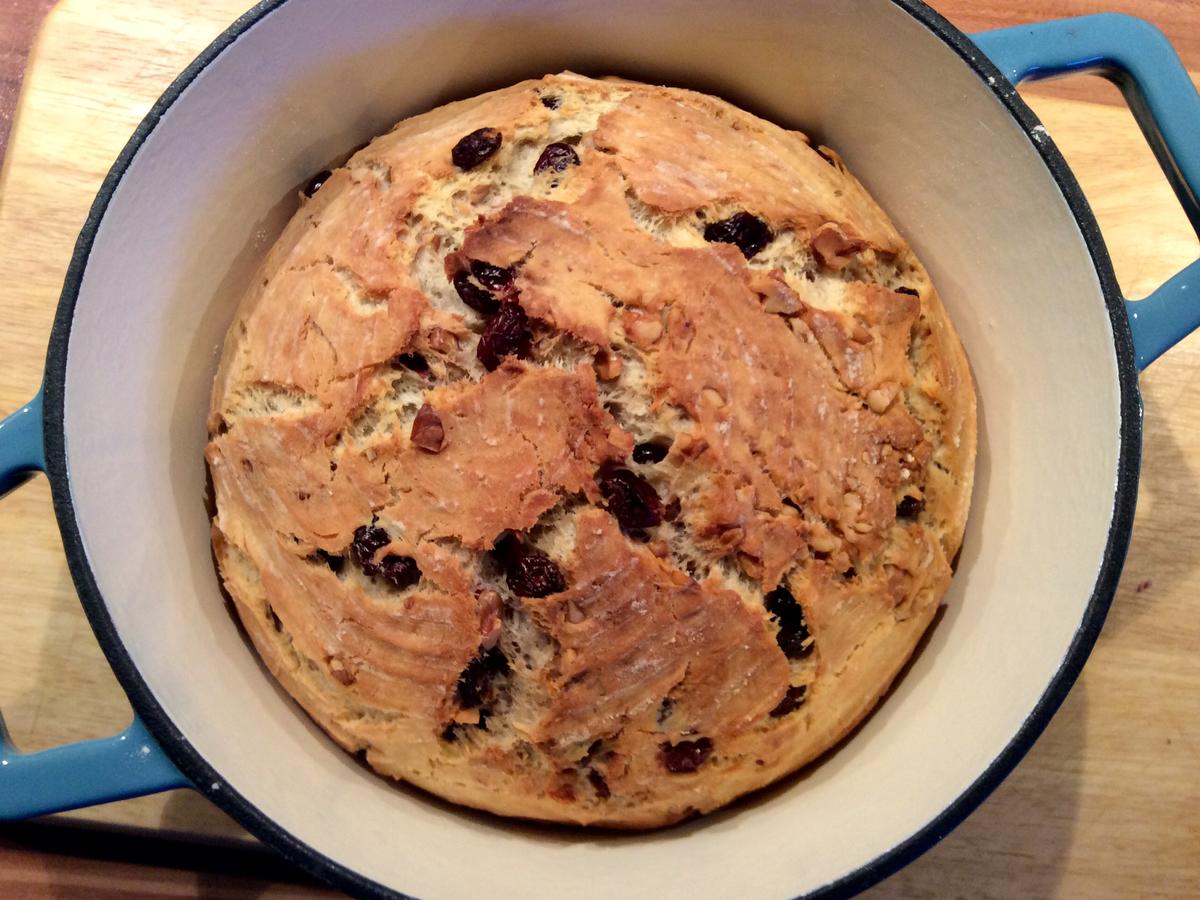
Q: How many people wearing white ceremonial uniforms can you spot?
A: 0